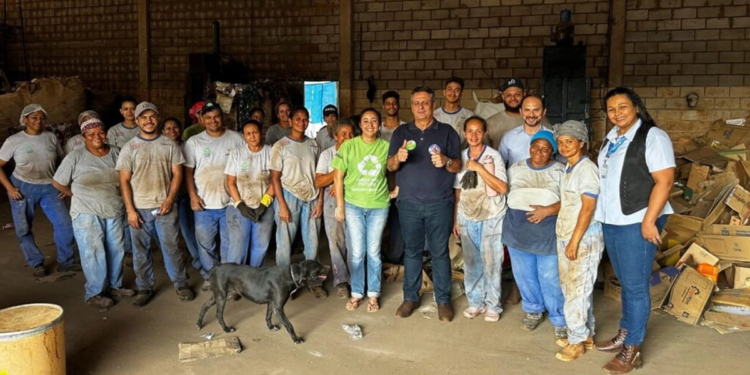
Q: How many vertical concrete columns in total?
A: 3